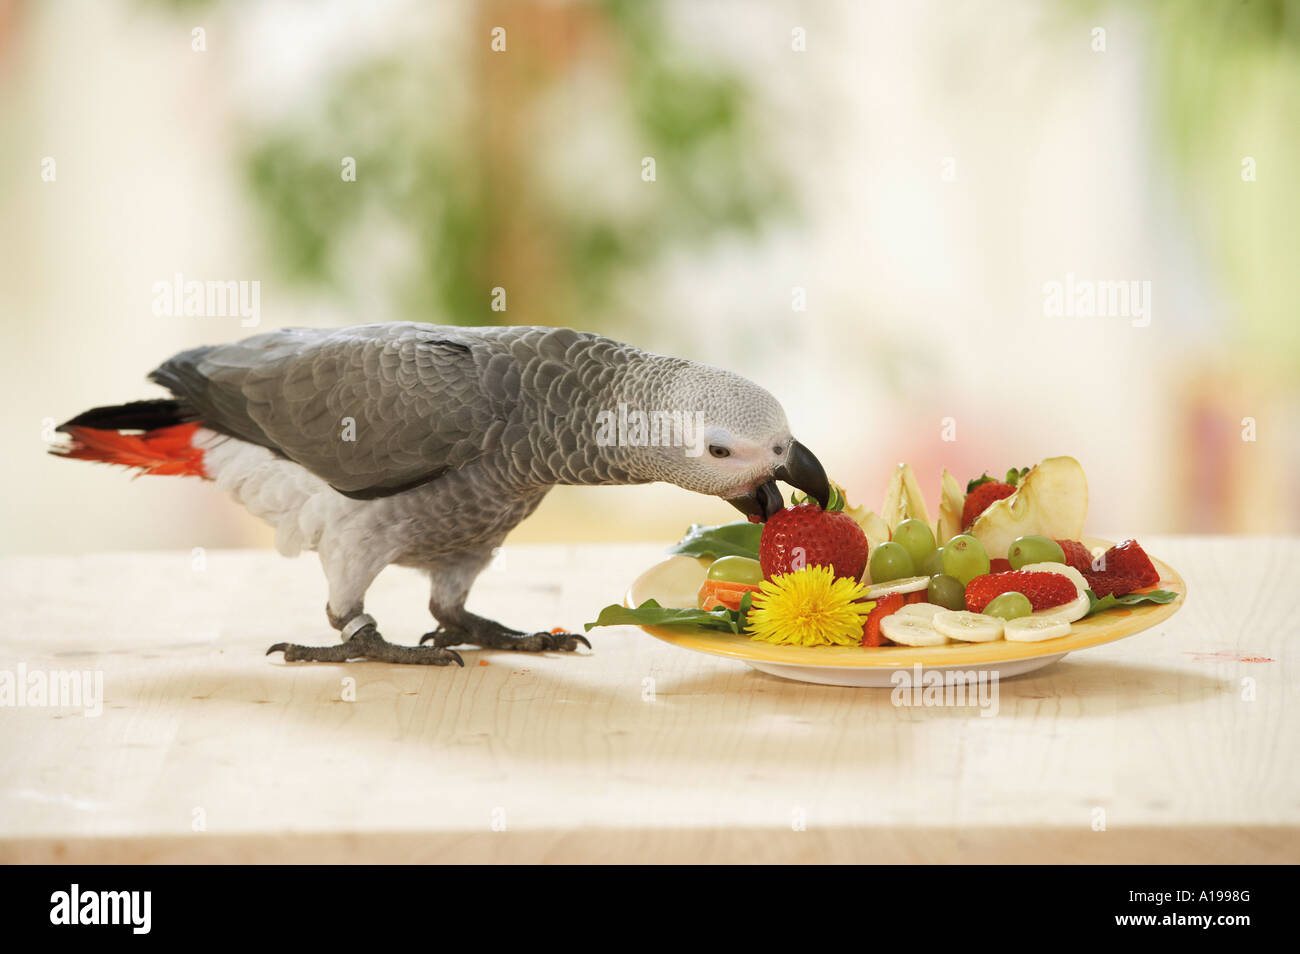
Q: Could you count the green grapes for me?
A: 8